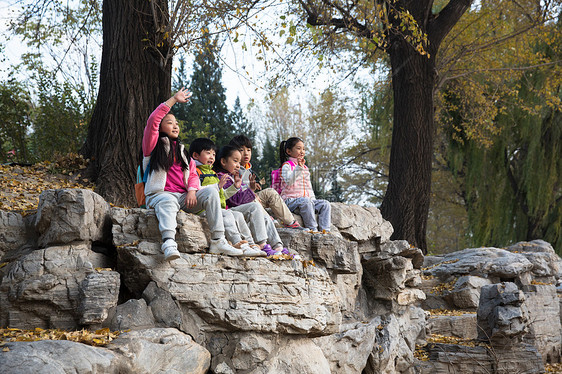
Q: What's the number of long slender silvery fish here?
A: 0